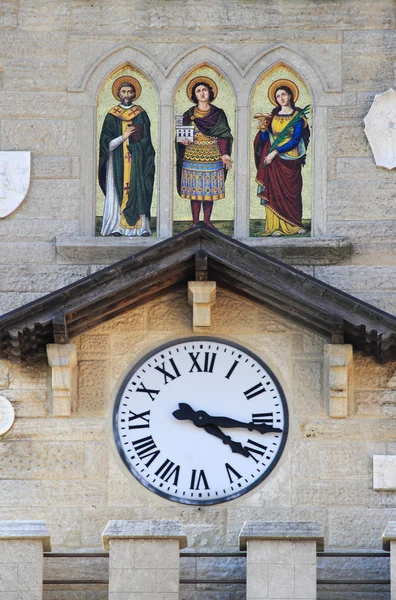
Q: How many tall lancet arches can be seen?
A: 3